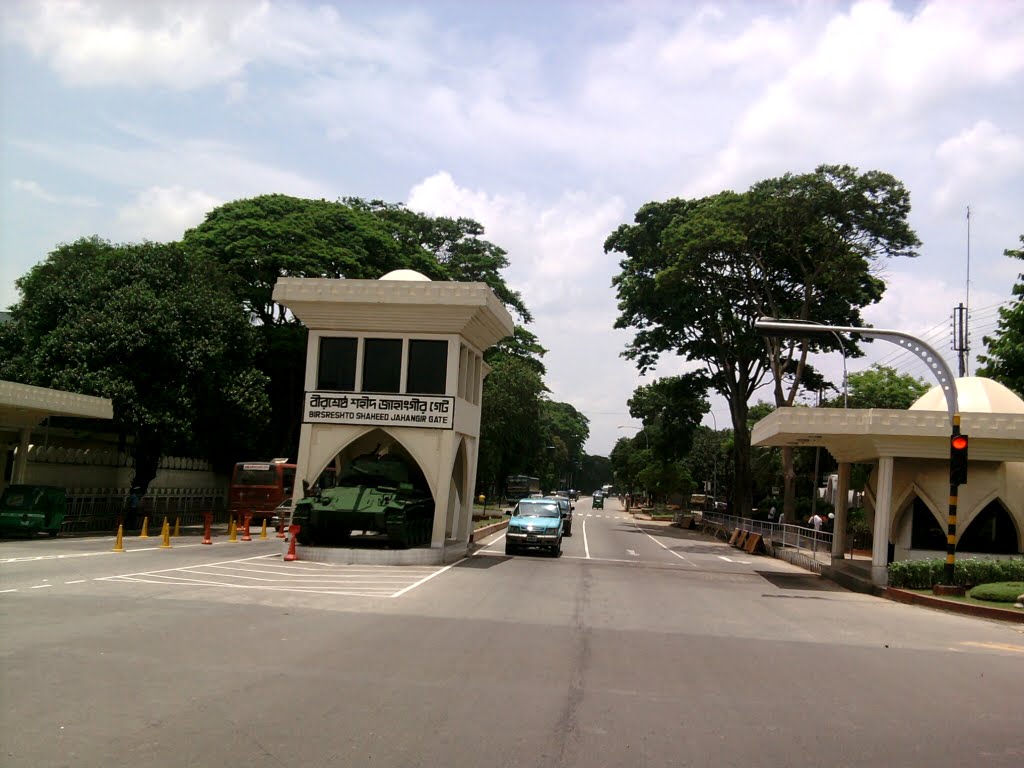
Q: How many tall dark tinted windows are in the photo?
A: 3